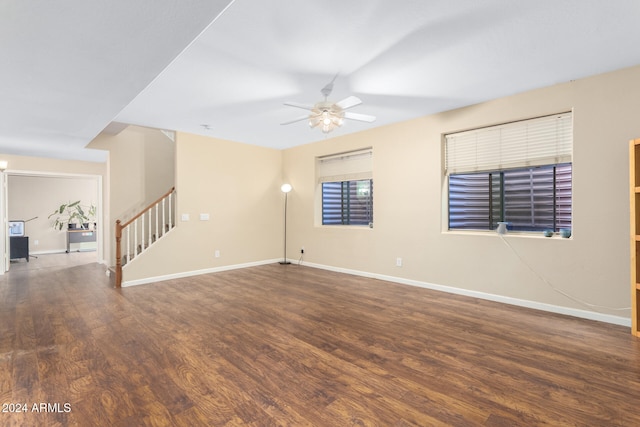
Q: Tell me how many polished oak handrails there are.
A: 1